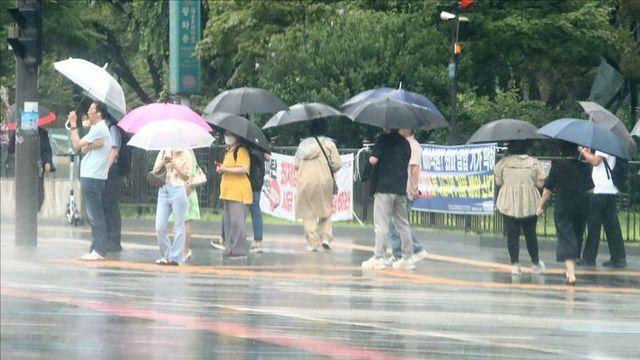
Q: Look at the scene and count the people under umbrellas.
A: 13